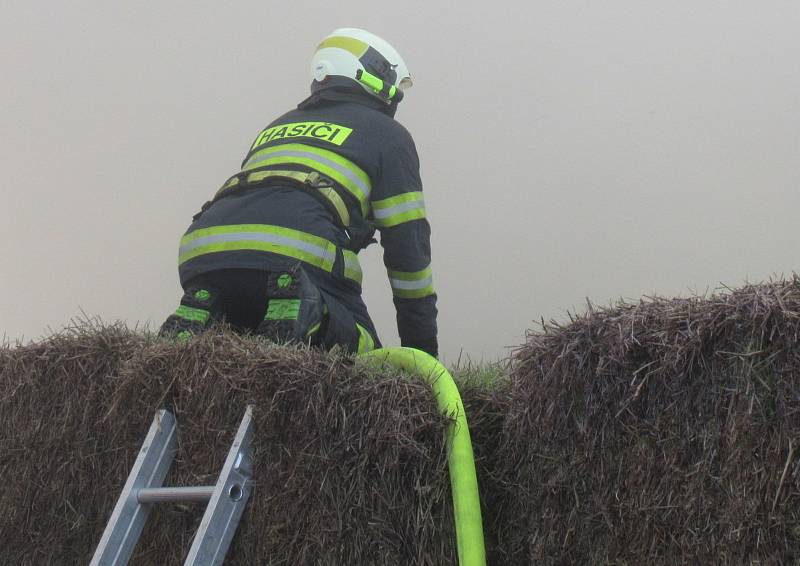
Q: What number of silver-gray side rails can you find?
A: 2